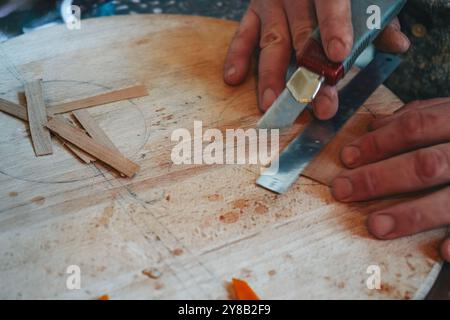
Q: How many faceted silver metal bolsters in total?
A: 1